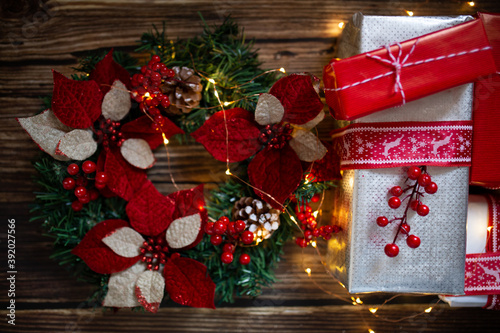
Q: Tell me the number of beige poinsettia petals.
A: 11